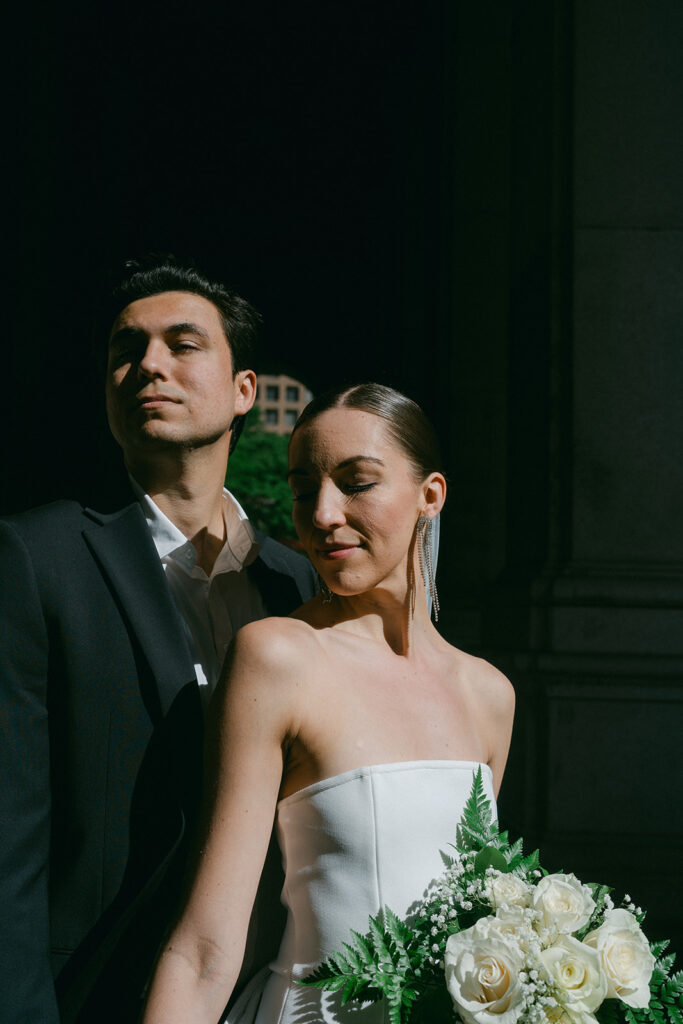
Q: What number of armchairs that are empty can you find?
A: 0